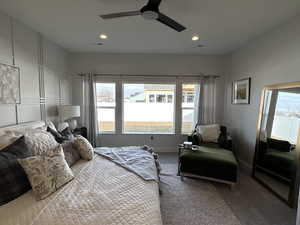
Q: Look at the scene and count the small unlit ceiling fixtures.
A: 2